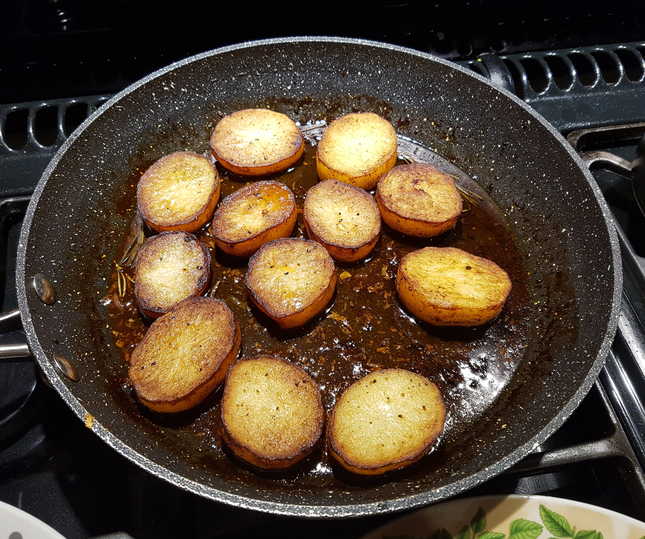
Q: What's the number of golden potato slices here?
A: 12